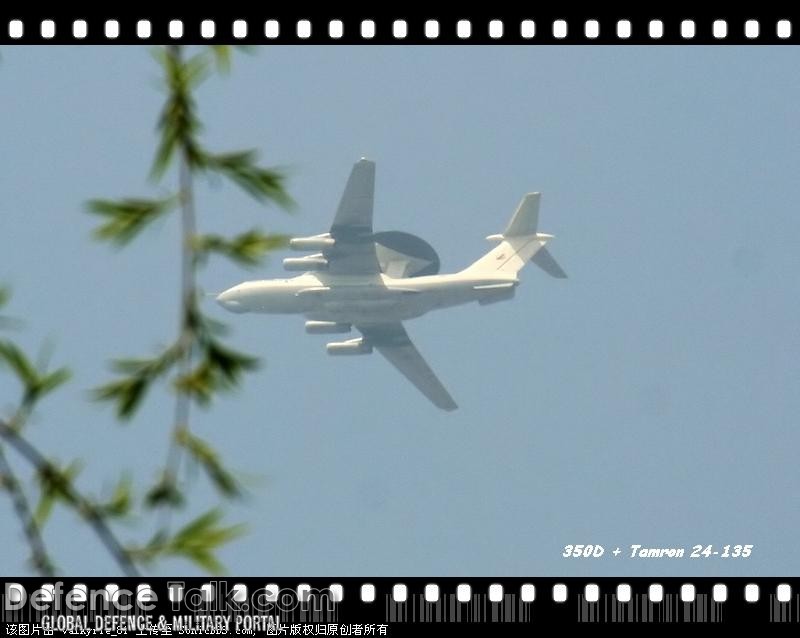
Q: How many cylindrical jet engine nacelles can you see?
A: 4